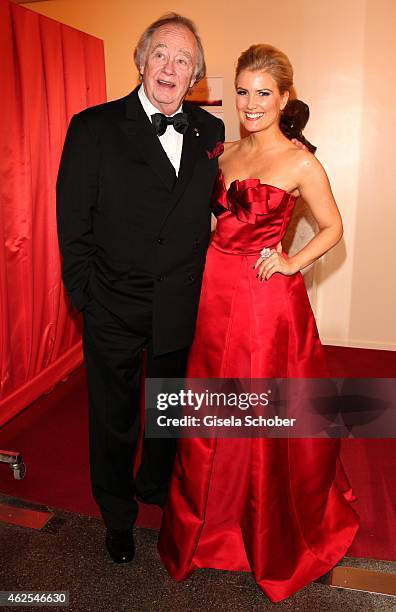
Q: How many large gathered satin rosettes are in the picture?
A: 1